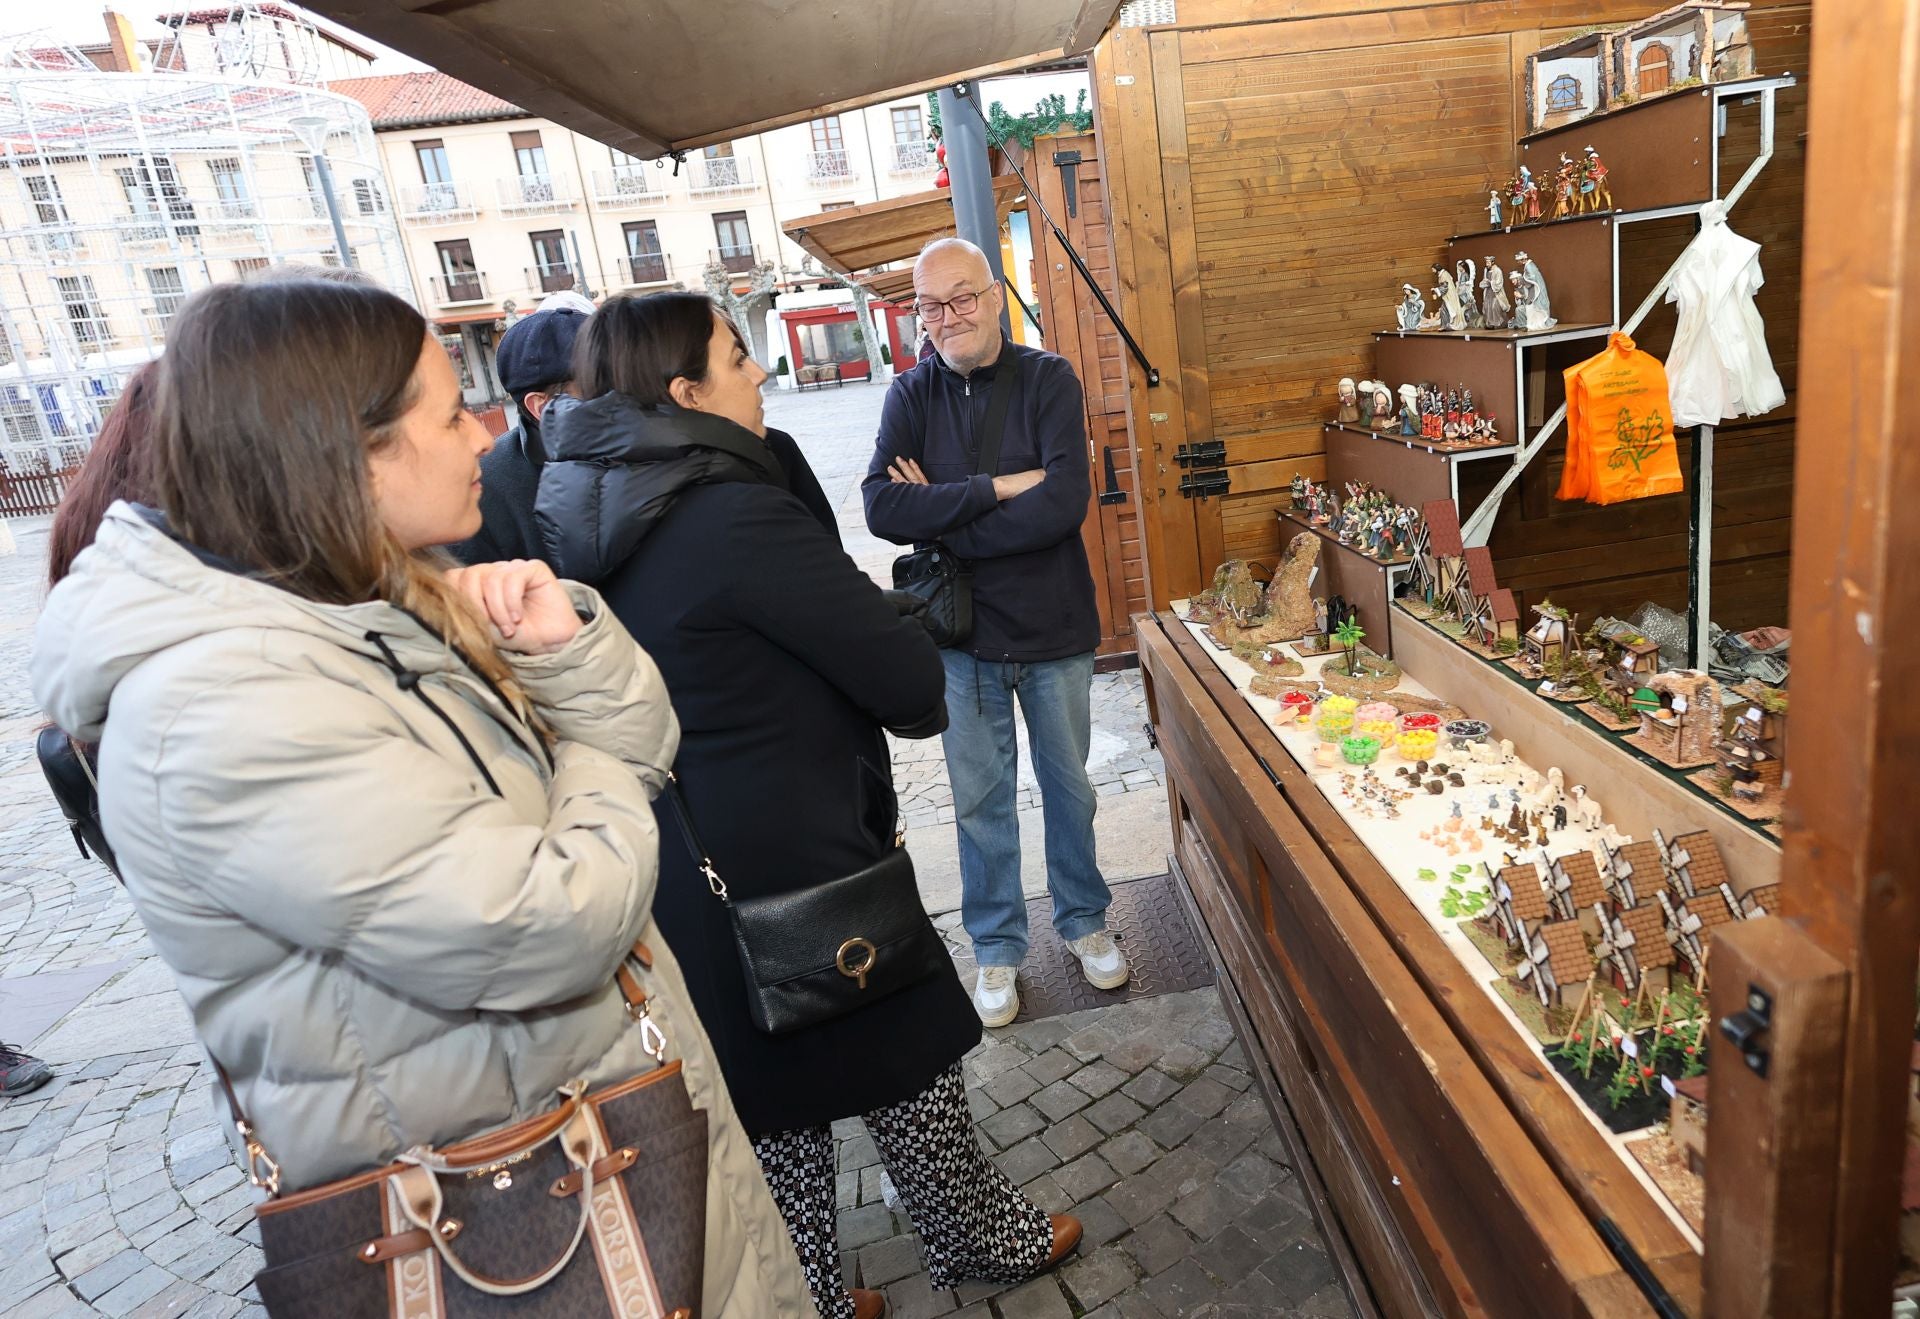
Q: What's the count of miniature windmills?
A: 11